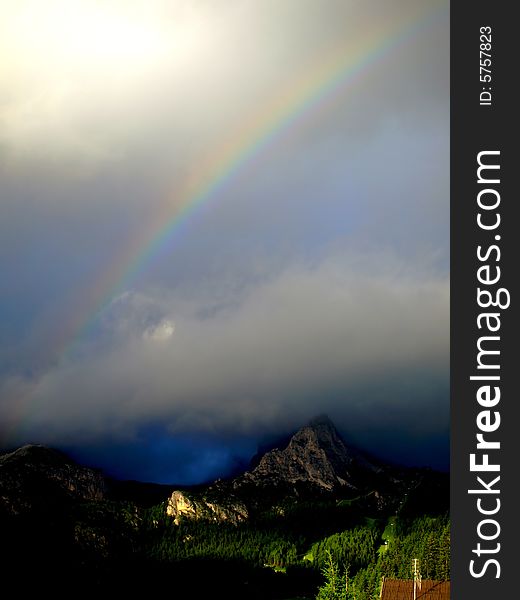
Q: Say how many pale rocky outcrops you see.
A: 1